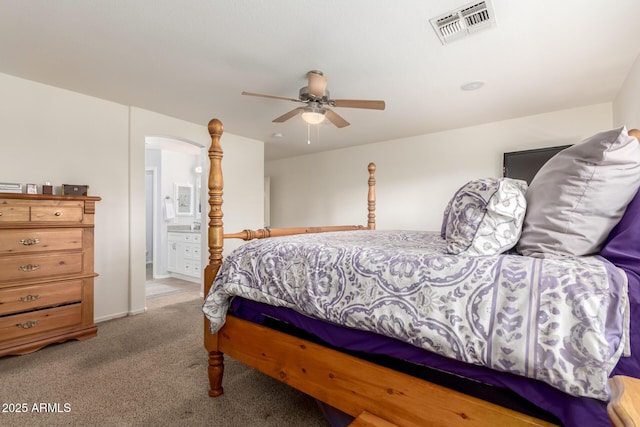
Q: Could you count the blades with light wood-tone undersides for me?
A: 5